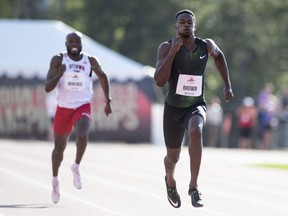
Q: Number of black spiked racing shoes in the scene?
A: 2